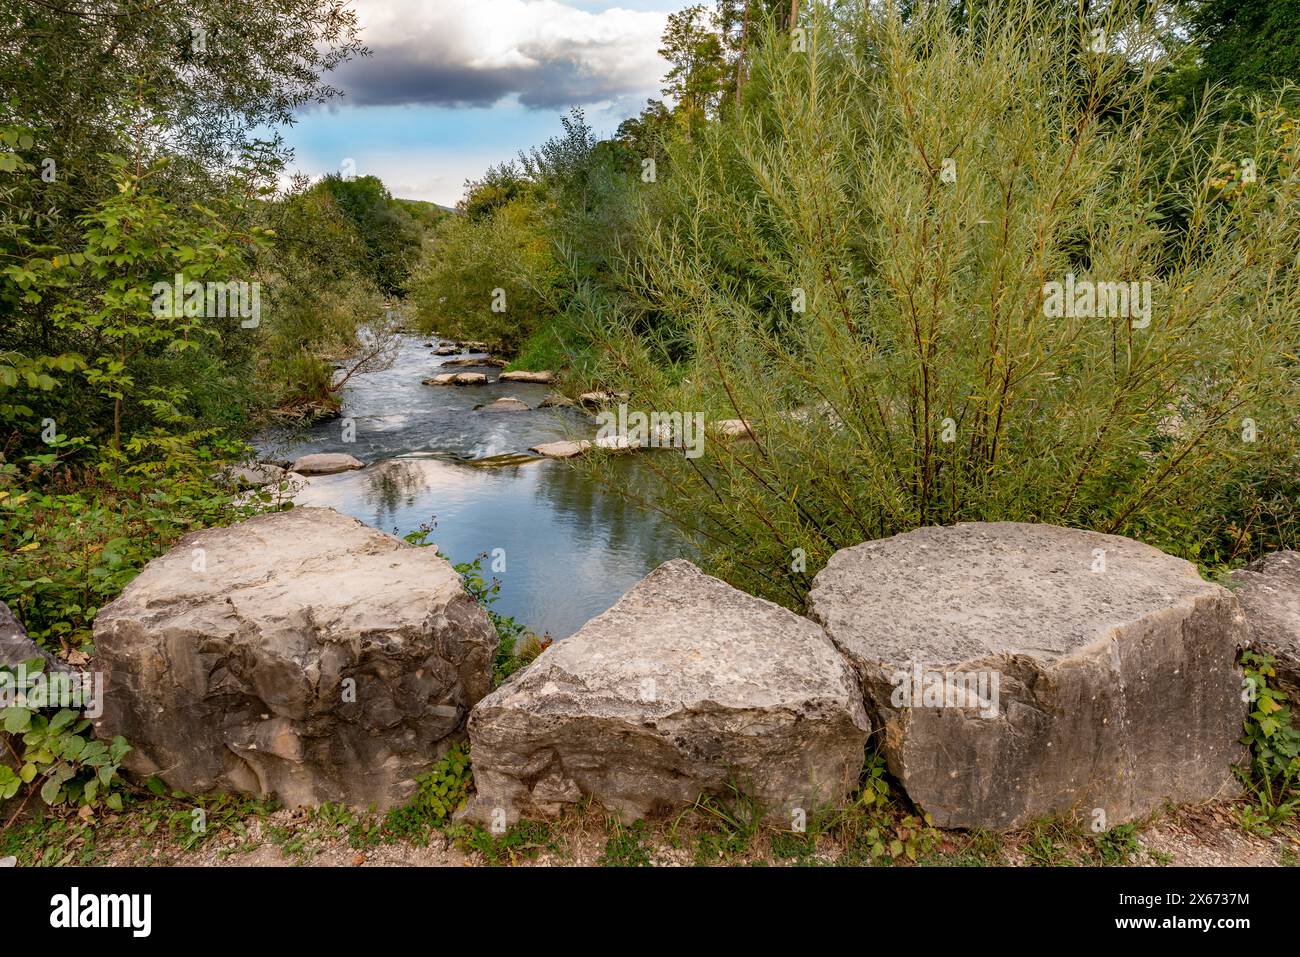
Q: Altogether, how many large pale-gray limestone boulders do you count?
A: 3